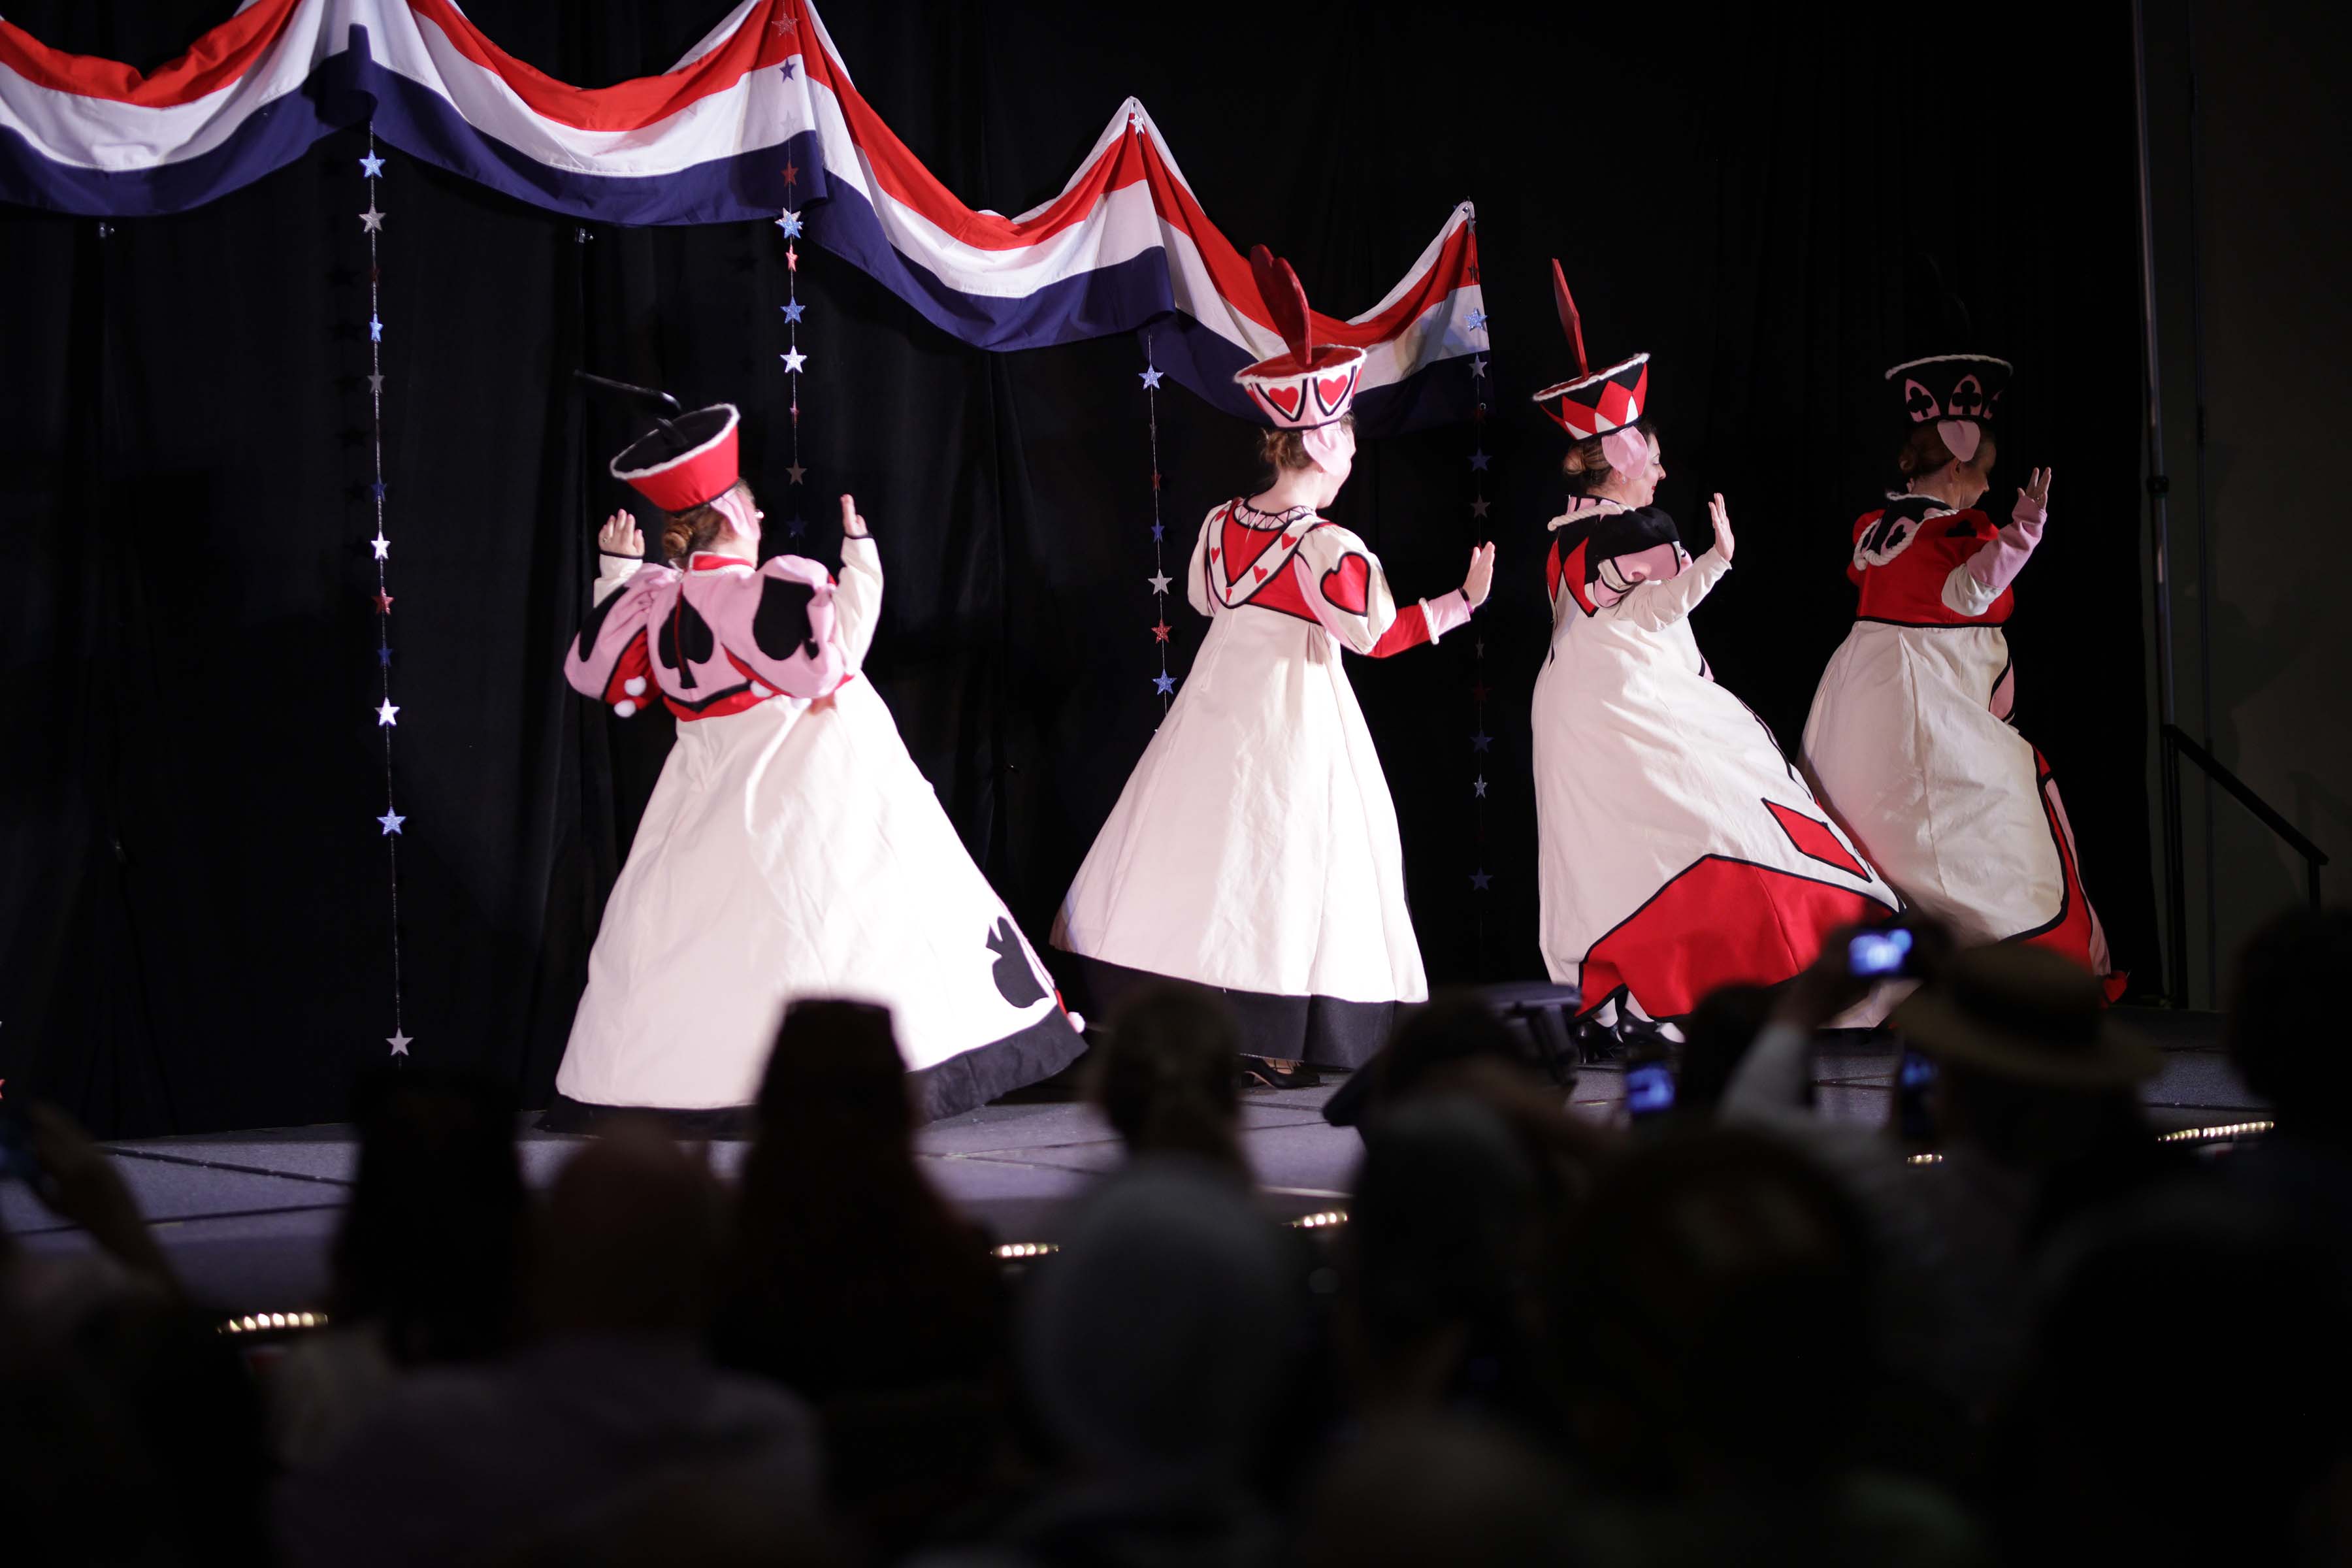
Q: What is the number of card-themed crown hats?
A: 4